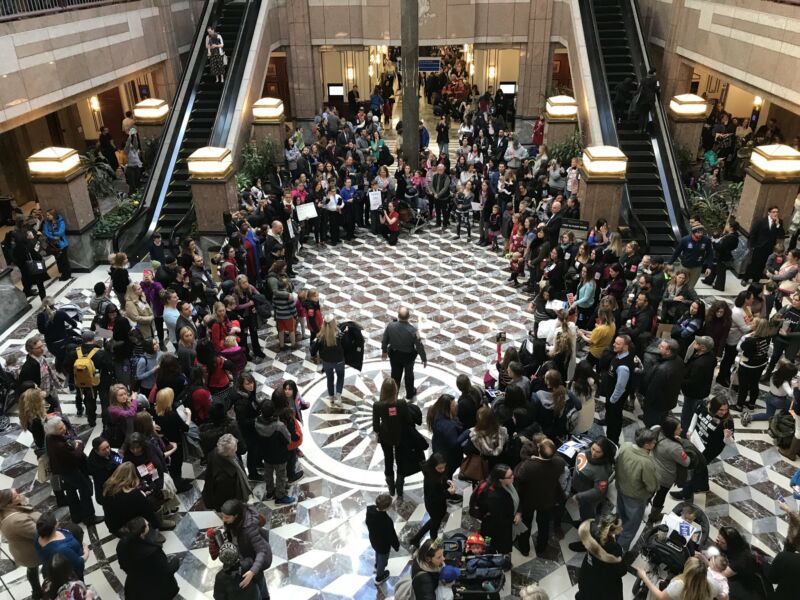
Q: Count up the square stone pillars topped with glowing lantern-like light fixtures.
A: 8